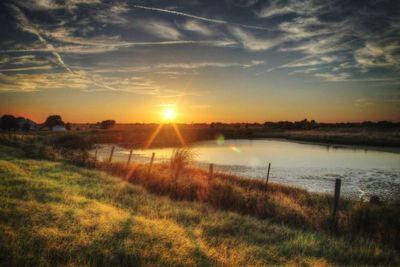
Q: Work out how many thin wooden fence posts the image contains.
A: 7